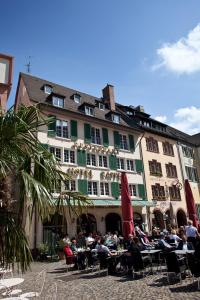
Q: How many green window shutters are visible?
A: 13